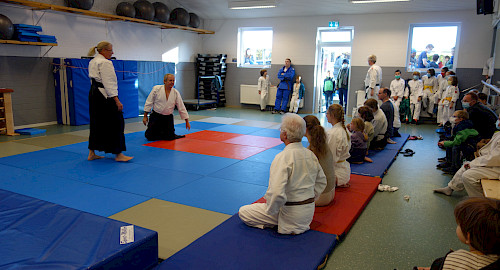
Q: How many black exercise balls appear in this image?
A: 7